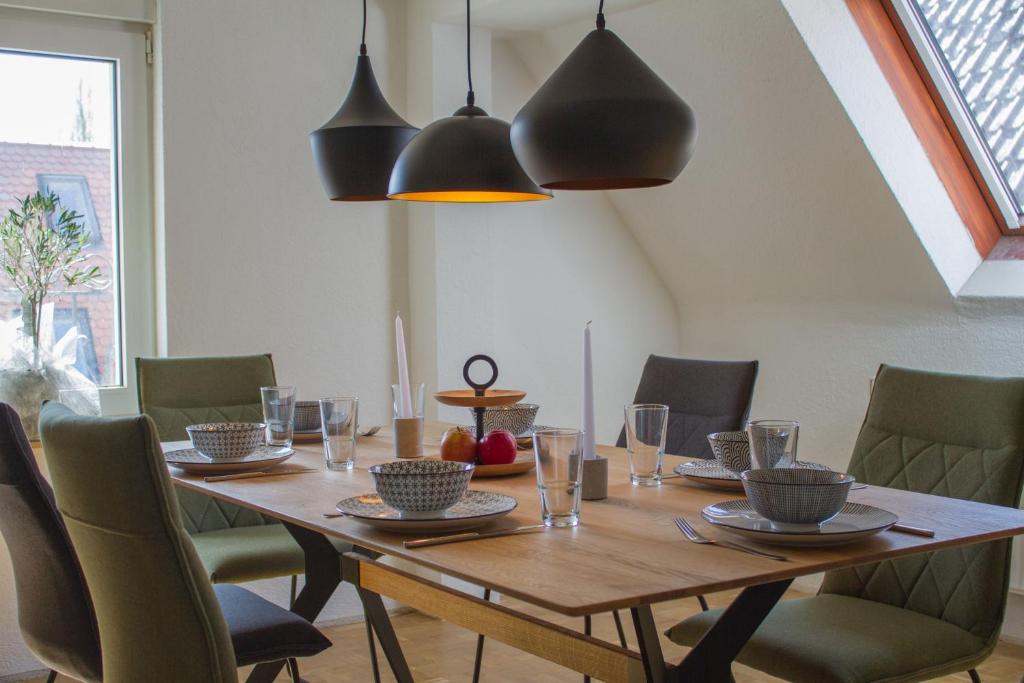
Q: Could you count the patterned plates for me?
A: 6